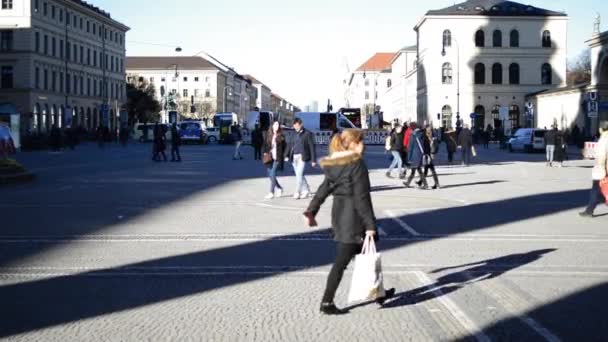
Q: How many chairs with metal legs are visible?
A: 0